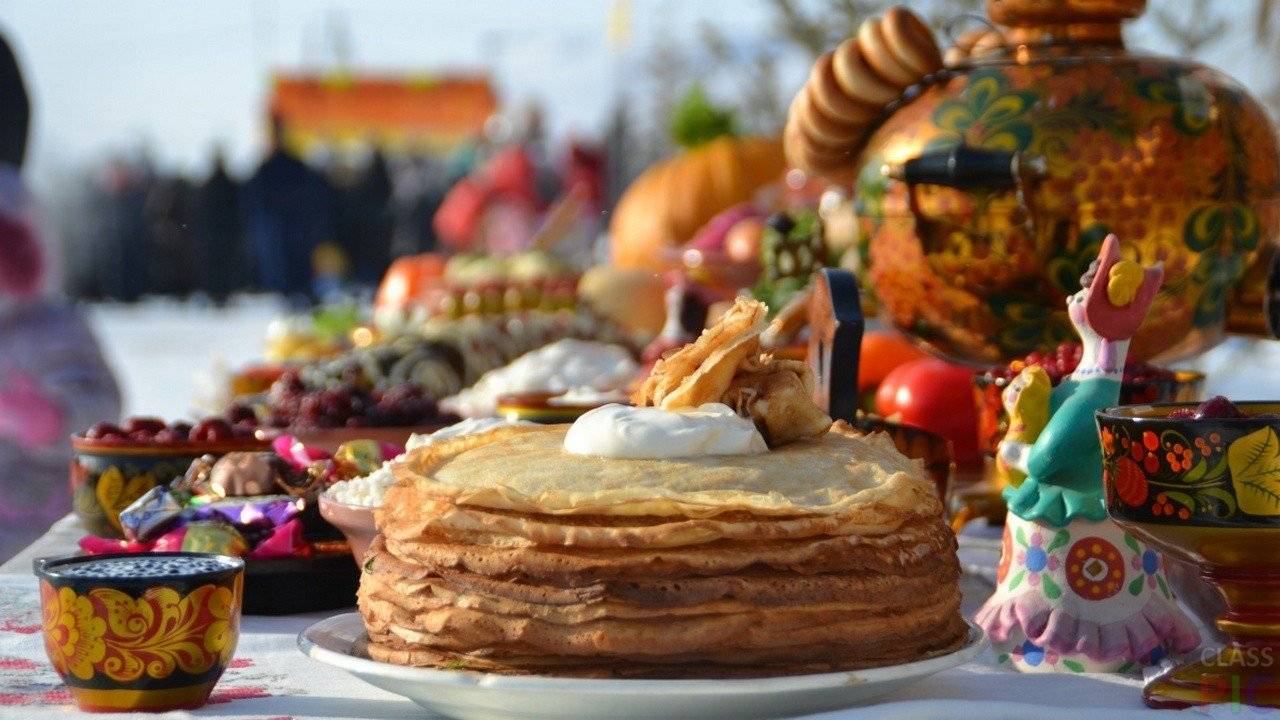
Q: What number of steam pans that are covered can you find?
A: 0